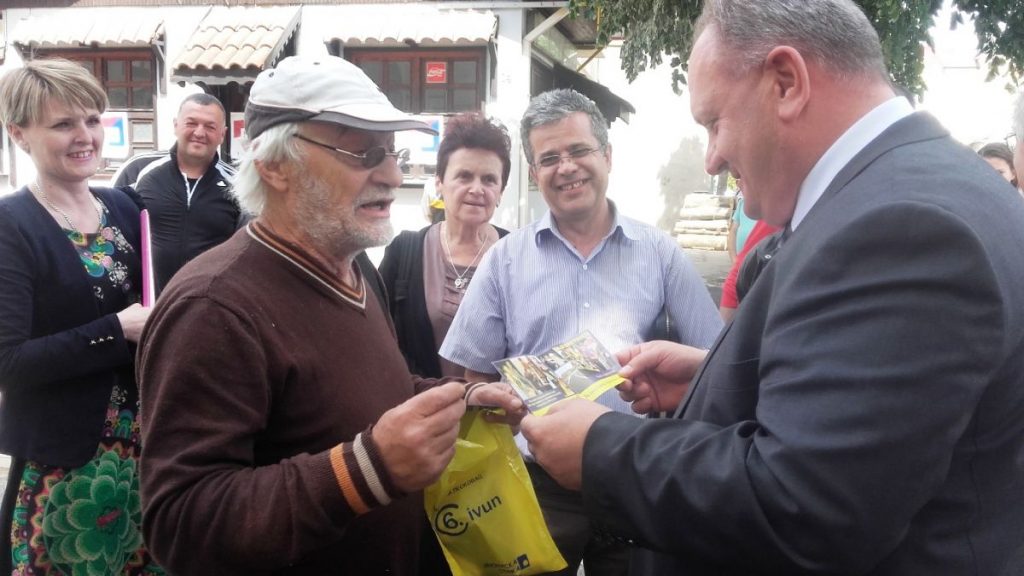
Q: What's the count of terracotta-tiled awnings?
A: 3